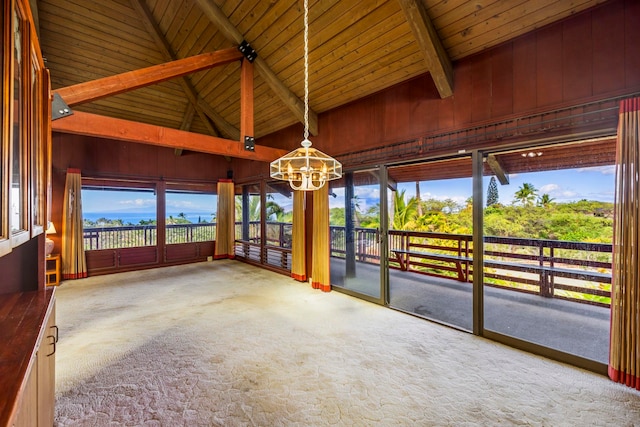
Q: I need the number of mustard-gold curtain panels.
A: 5